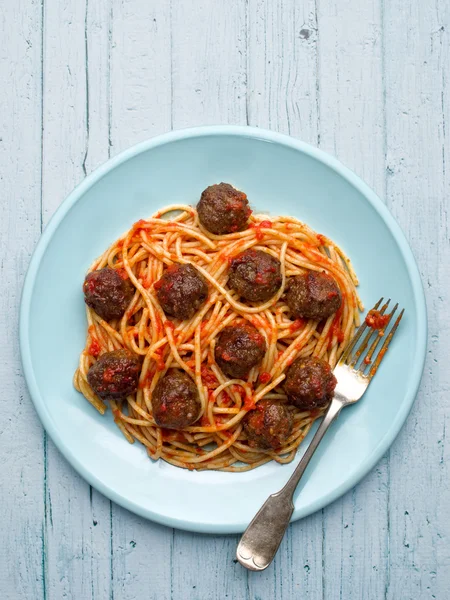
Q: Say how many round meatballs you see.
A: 10